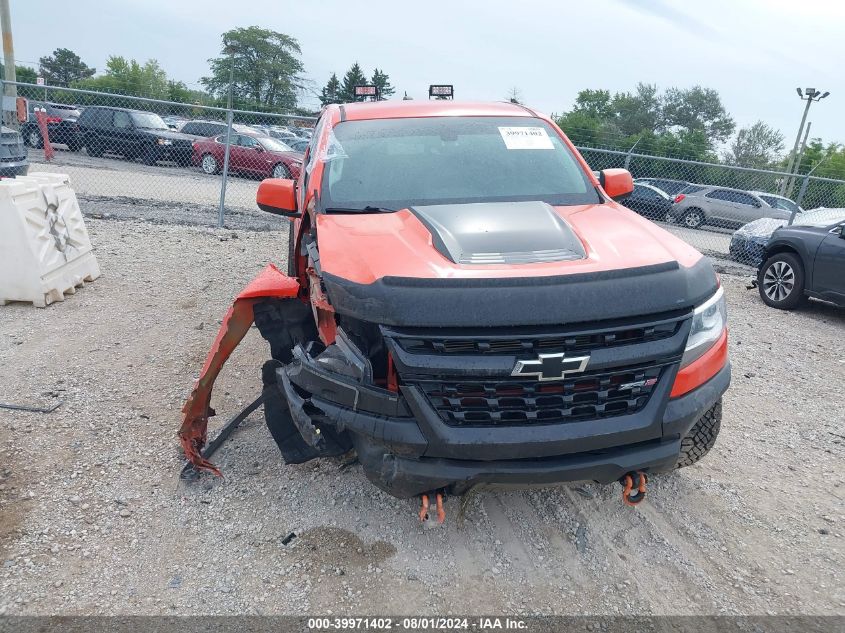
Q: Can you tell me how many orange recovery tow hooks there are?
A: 2